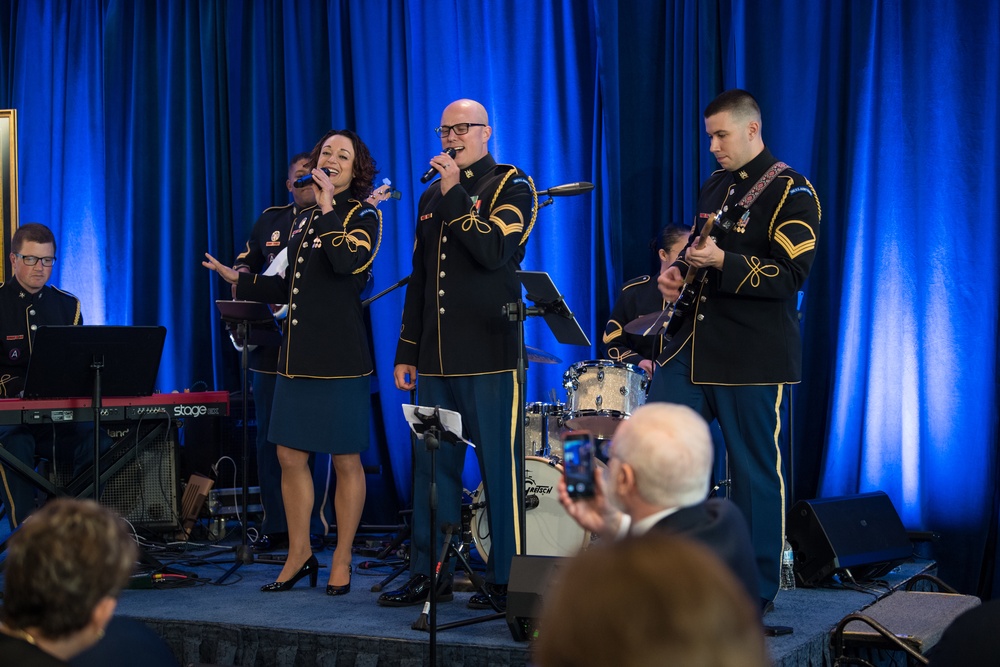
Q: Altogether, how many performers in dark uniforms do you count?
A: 6